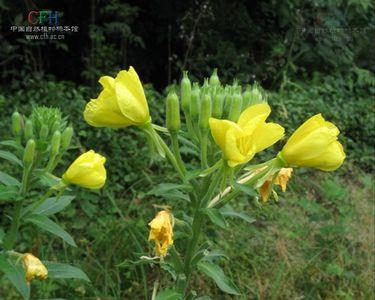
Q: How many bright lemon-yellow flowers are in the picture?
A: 4